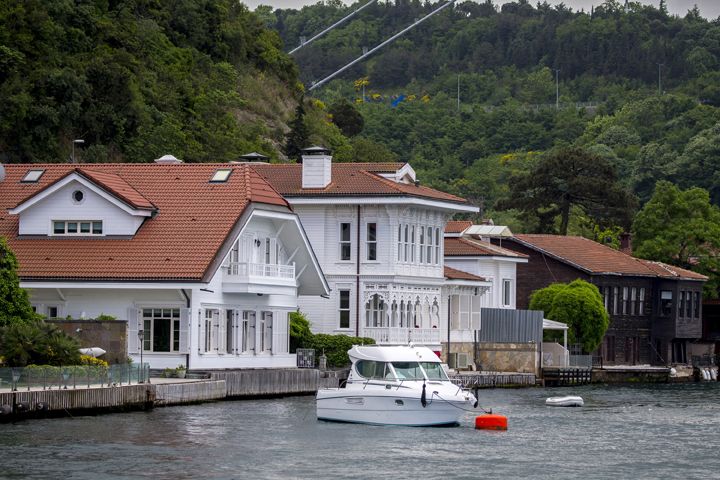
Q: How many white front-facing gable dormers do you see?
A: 1